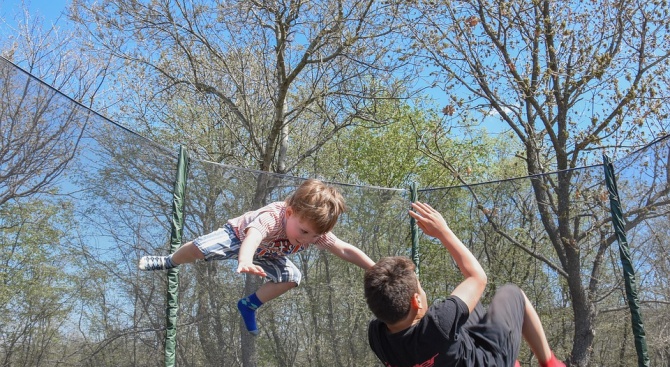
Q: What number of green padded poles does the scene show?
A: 3